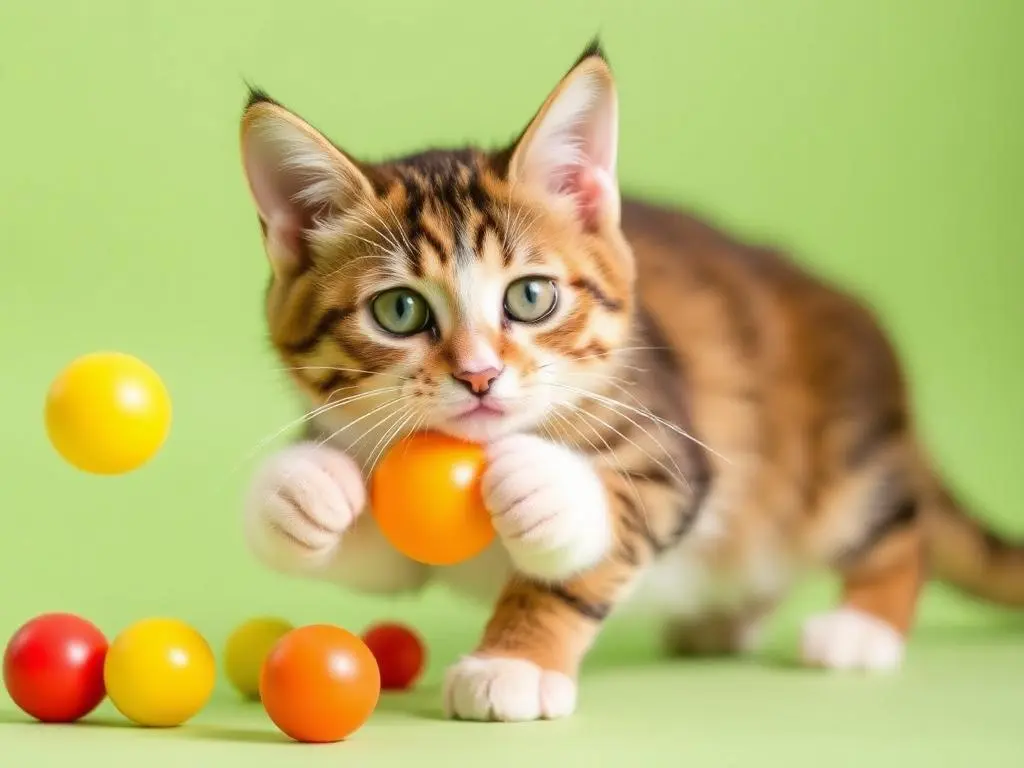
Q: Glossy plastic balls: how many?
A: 7